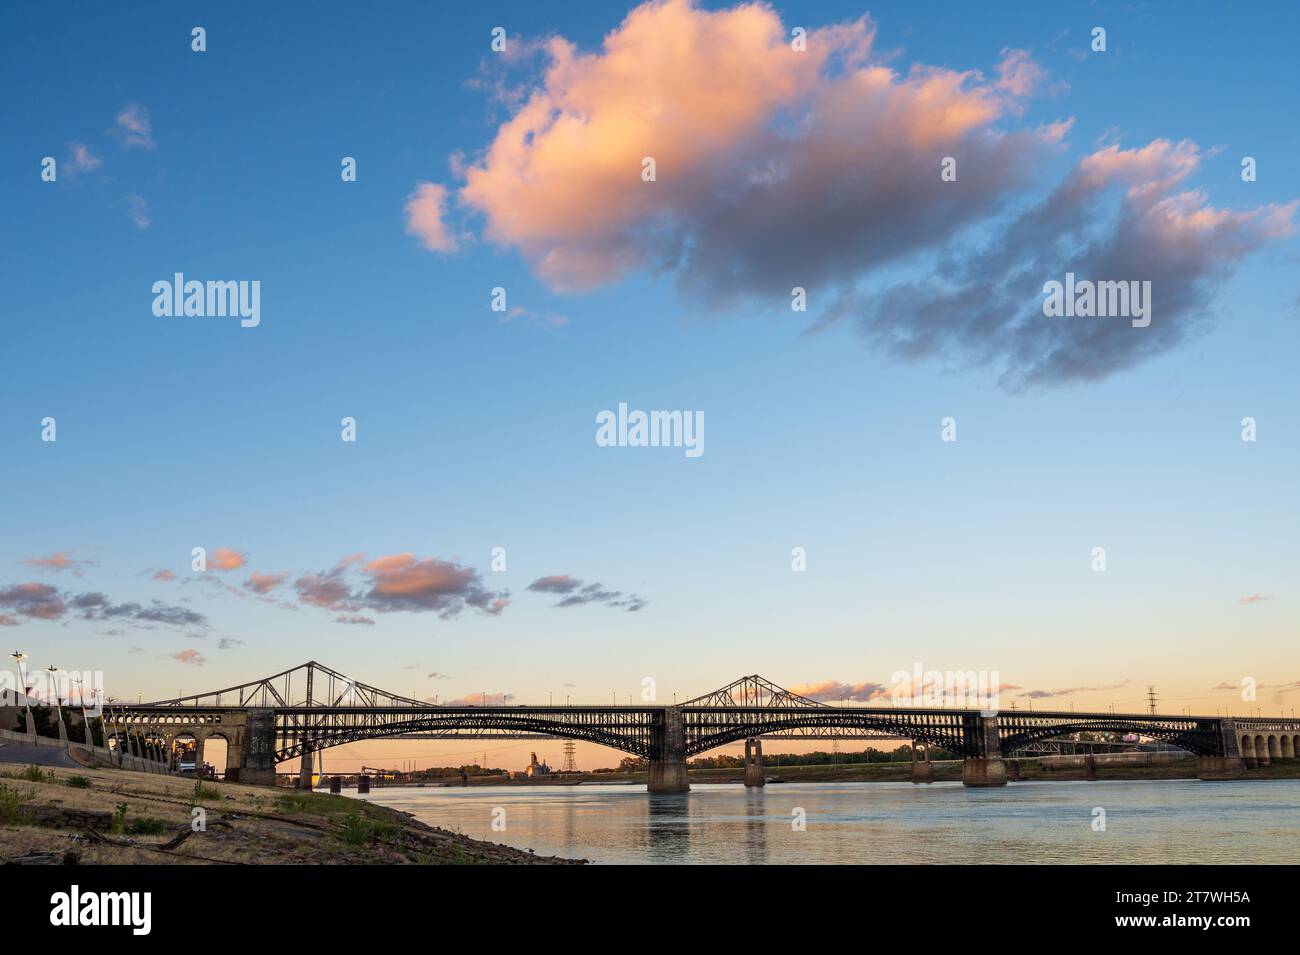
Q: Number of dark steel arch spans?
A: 3